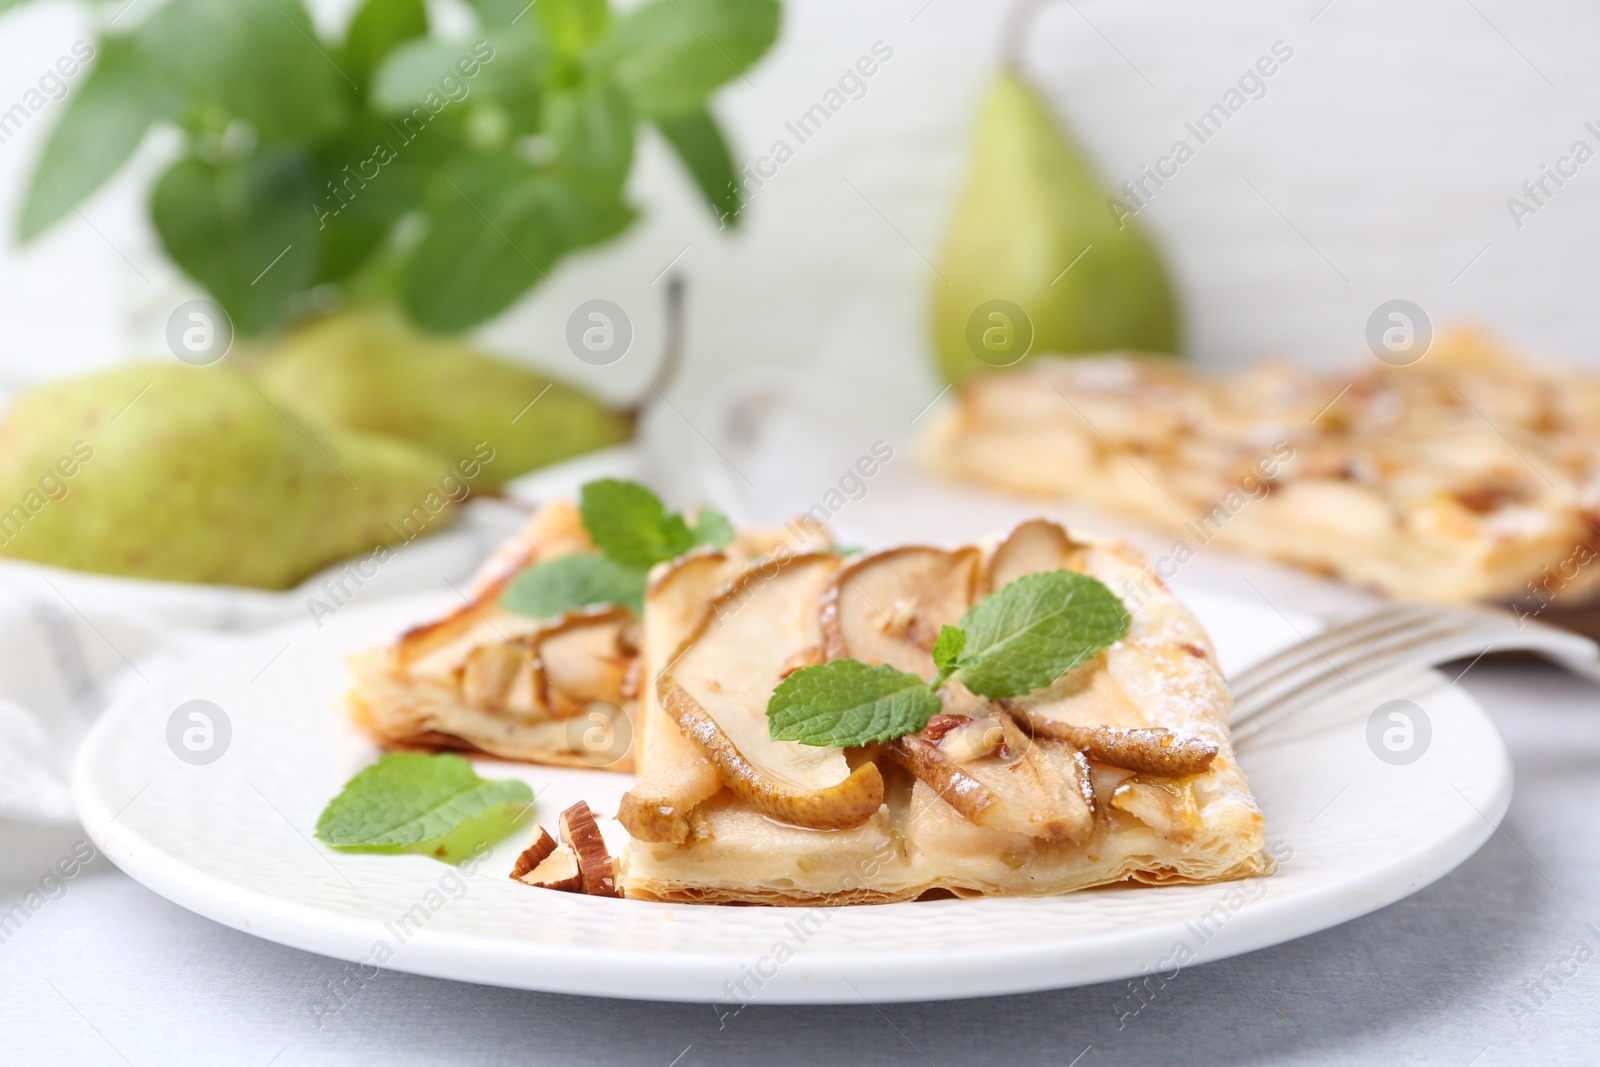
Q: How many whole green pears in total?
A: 3